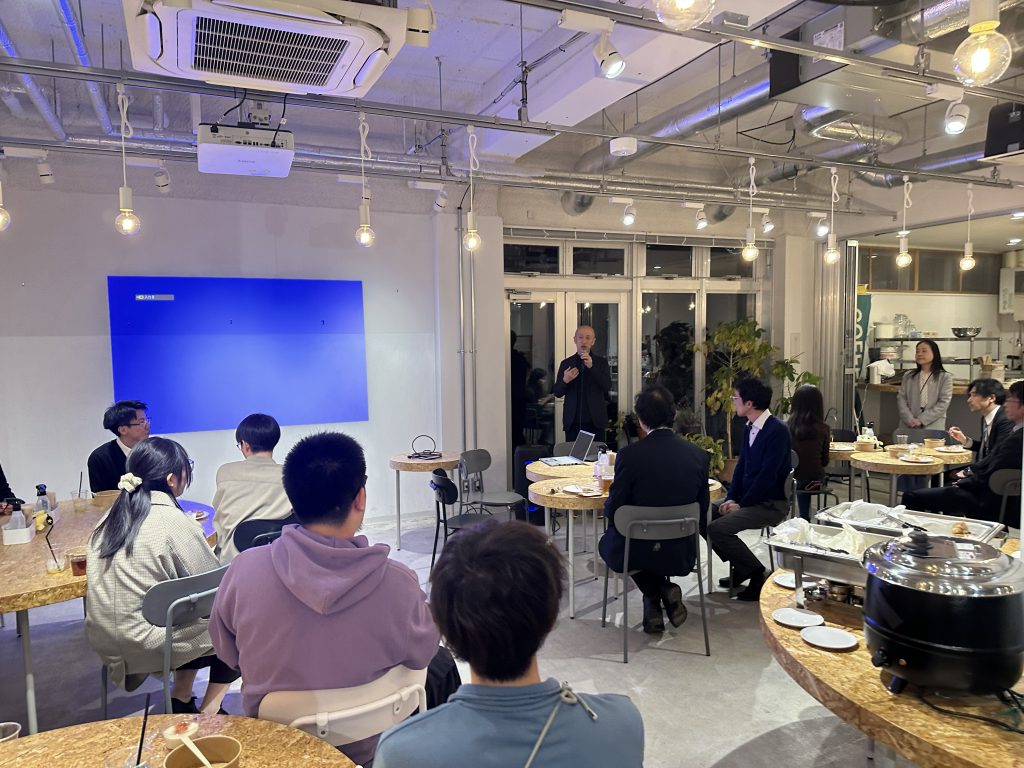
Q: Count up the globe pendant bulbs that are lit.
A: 10